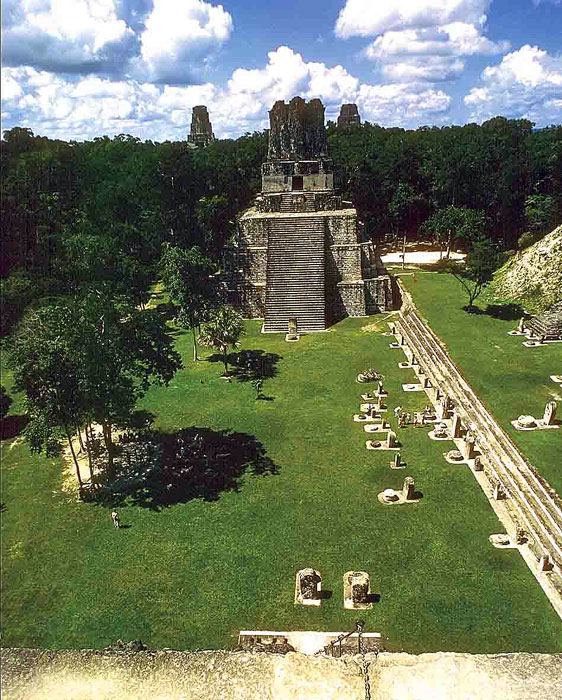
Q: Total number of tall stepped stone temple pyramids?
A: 3